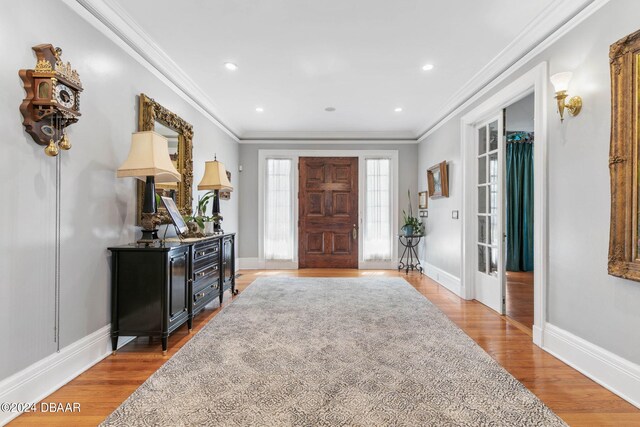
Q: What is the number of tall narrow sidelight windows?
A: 2